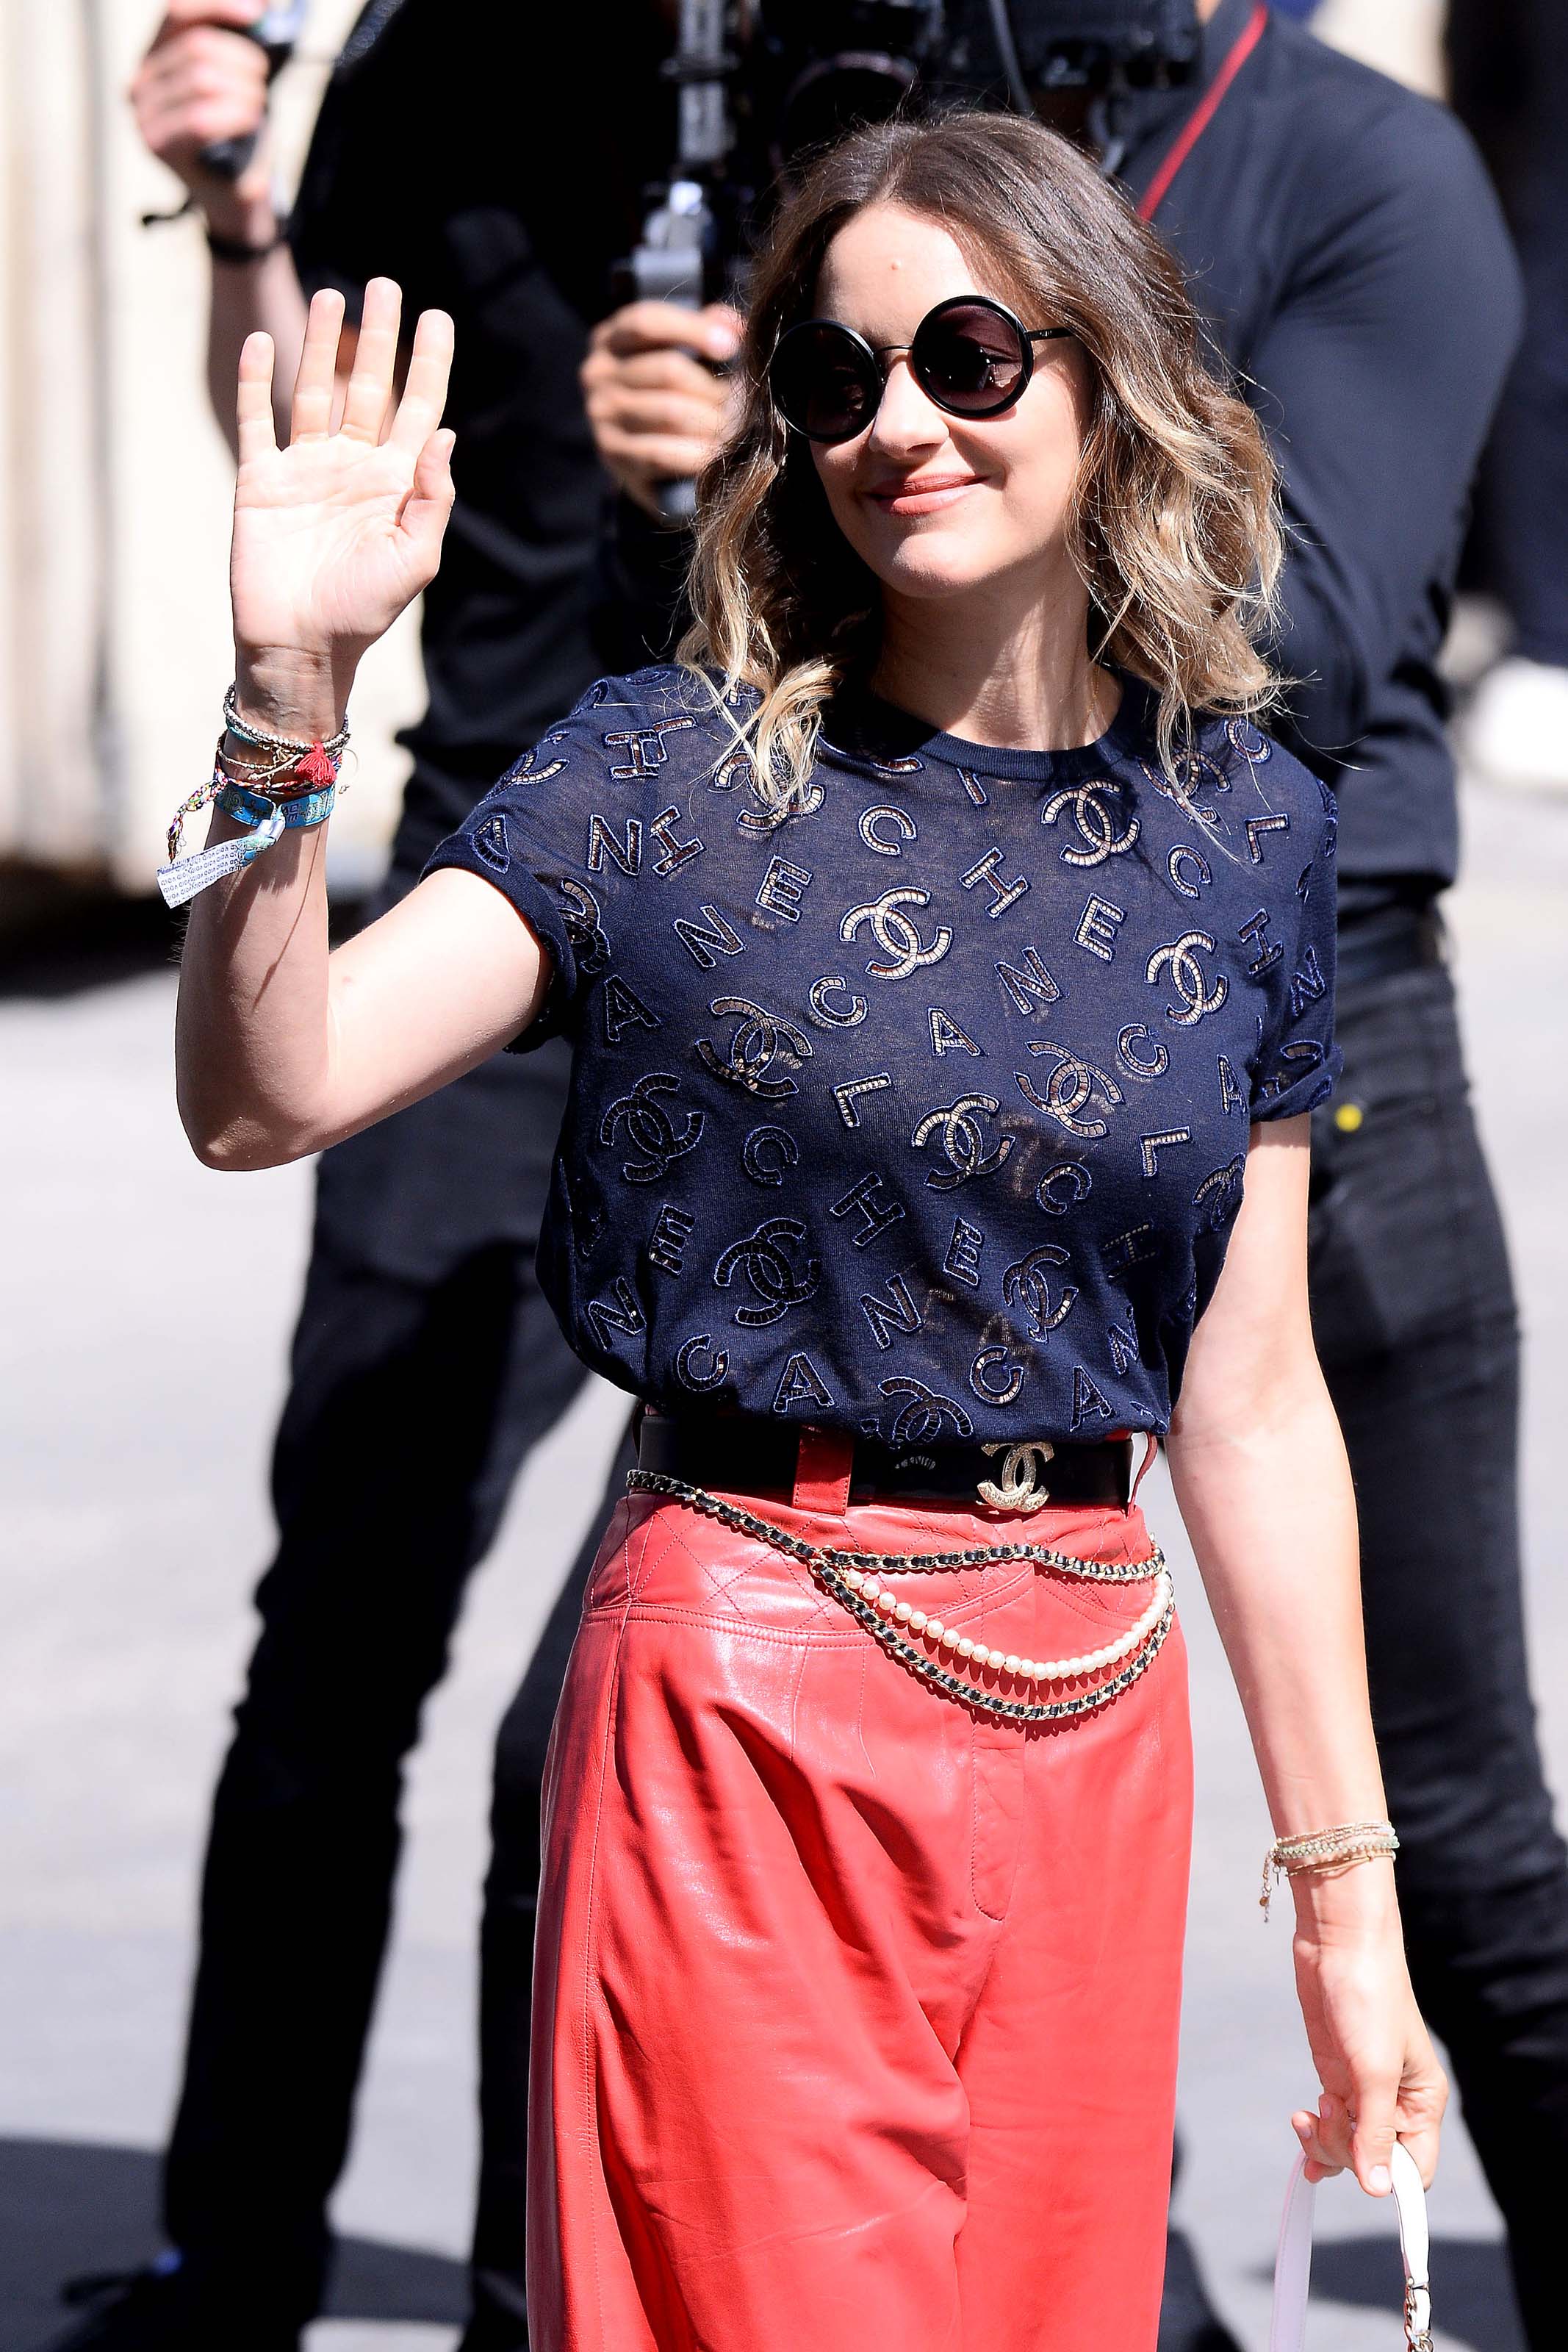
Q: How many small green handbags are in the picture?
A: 0